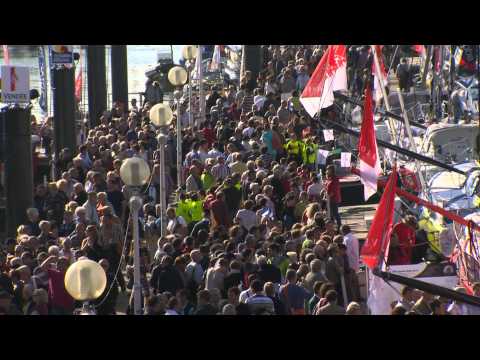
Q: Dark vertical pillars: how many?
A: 5